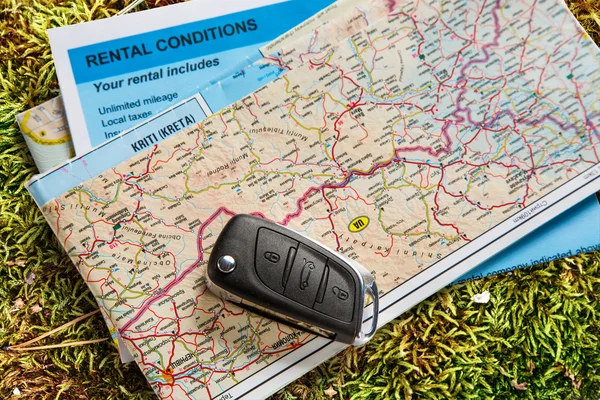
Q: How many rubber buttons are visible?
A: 3